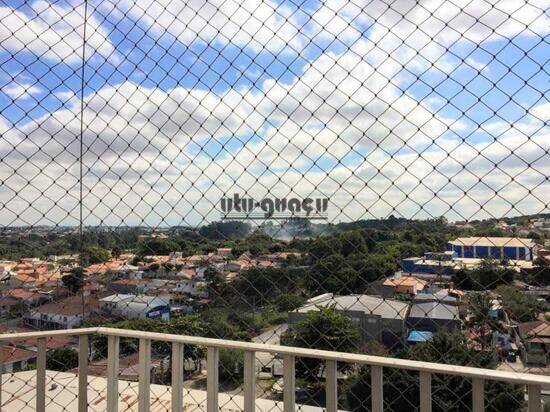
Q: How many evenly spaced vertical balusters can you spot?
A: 13